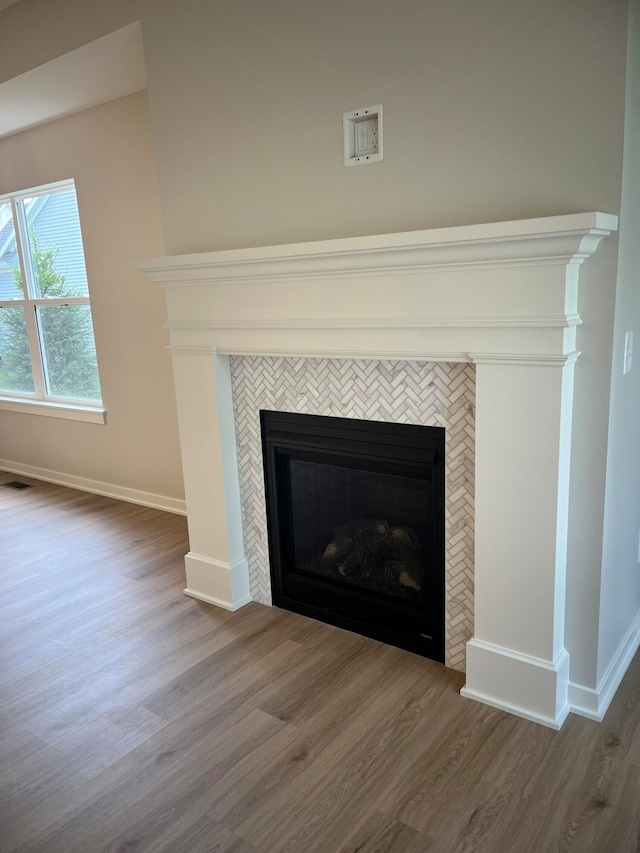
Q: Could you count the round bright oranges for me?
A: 0